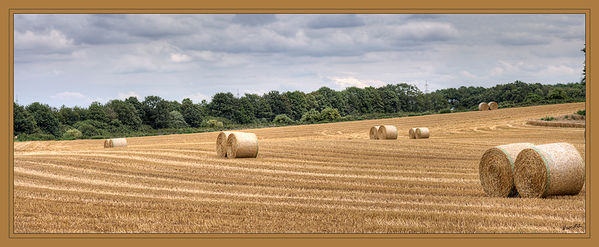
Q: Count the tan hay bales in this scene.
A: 12